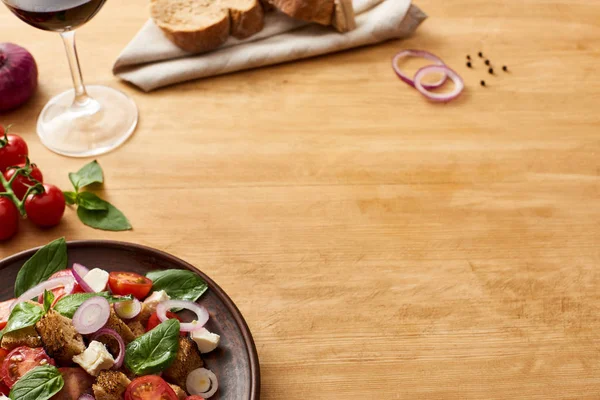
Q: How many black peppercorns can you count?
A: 7